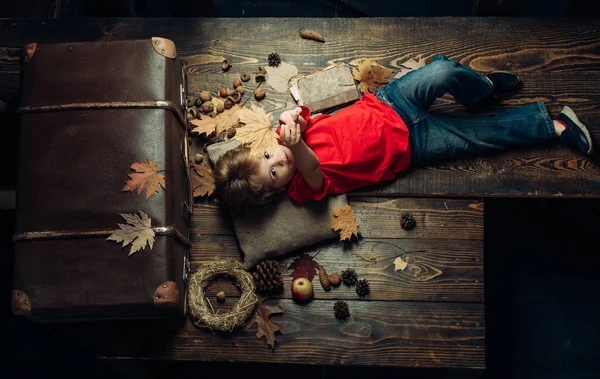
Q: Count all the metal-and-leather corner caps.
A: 4